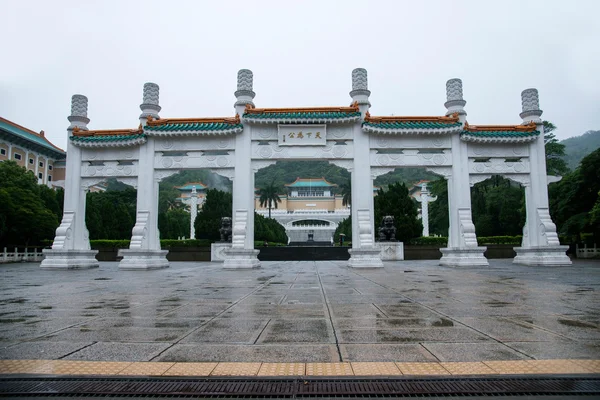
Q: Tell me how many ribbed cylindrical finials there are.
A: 6